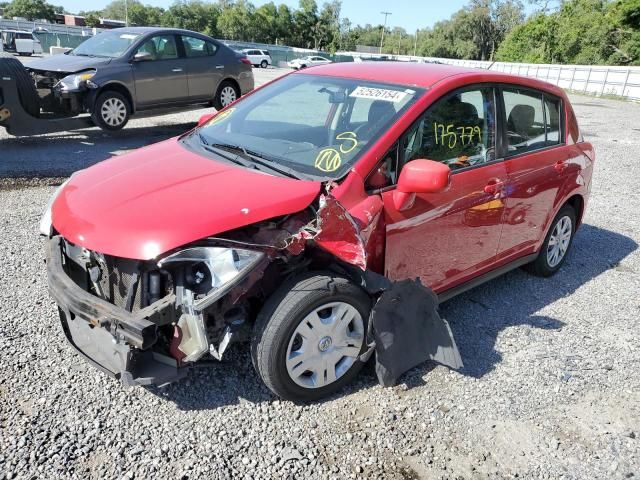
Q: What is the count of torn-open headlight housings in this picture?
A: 1